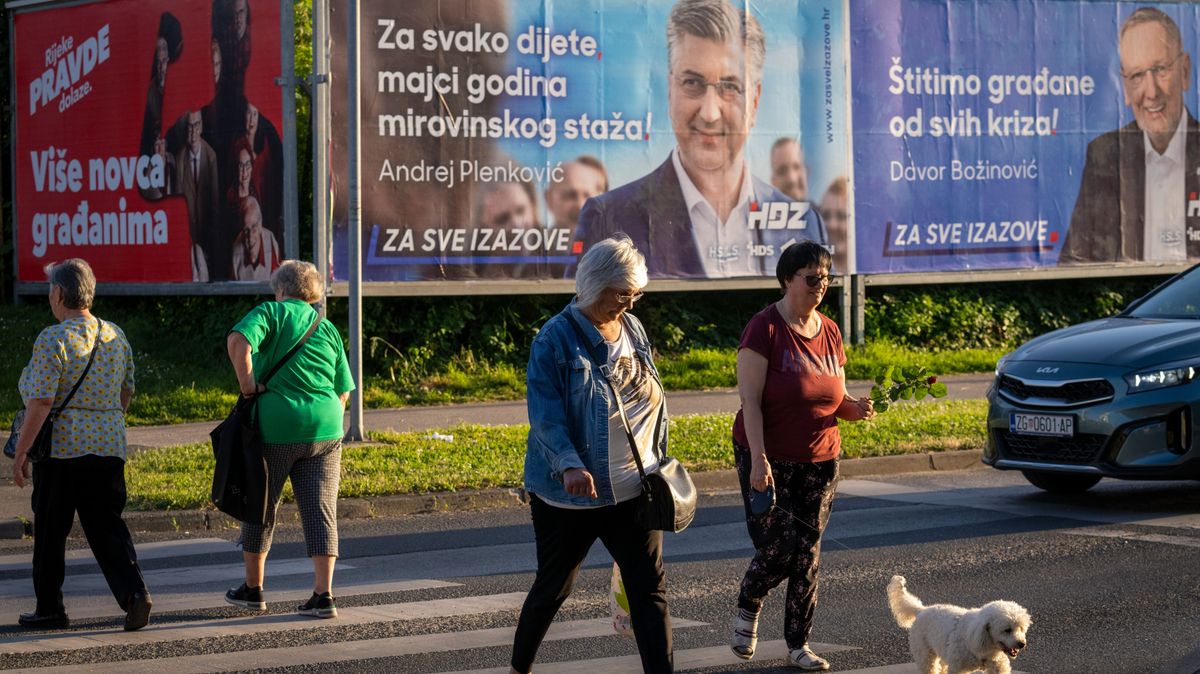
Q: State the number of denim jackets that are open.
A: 1